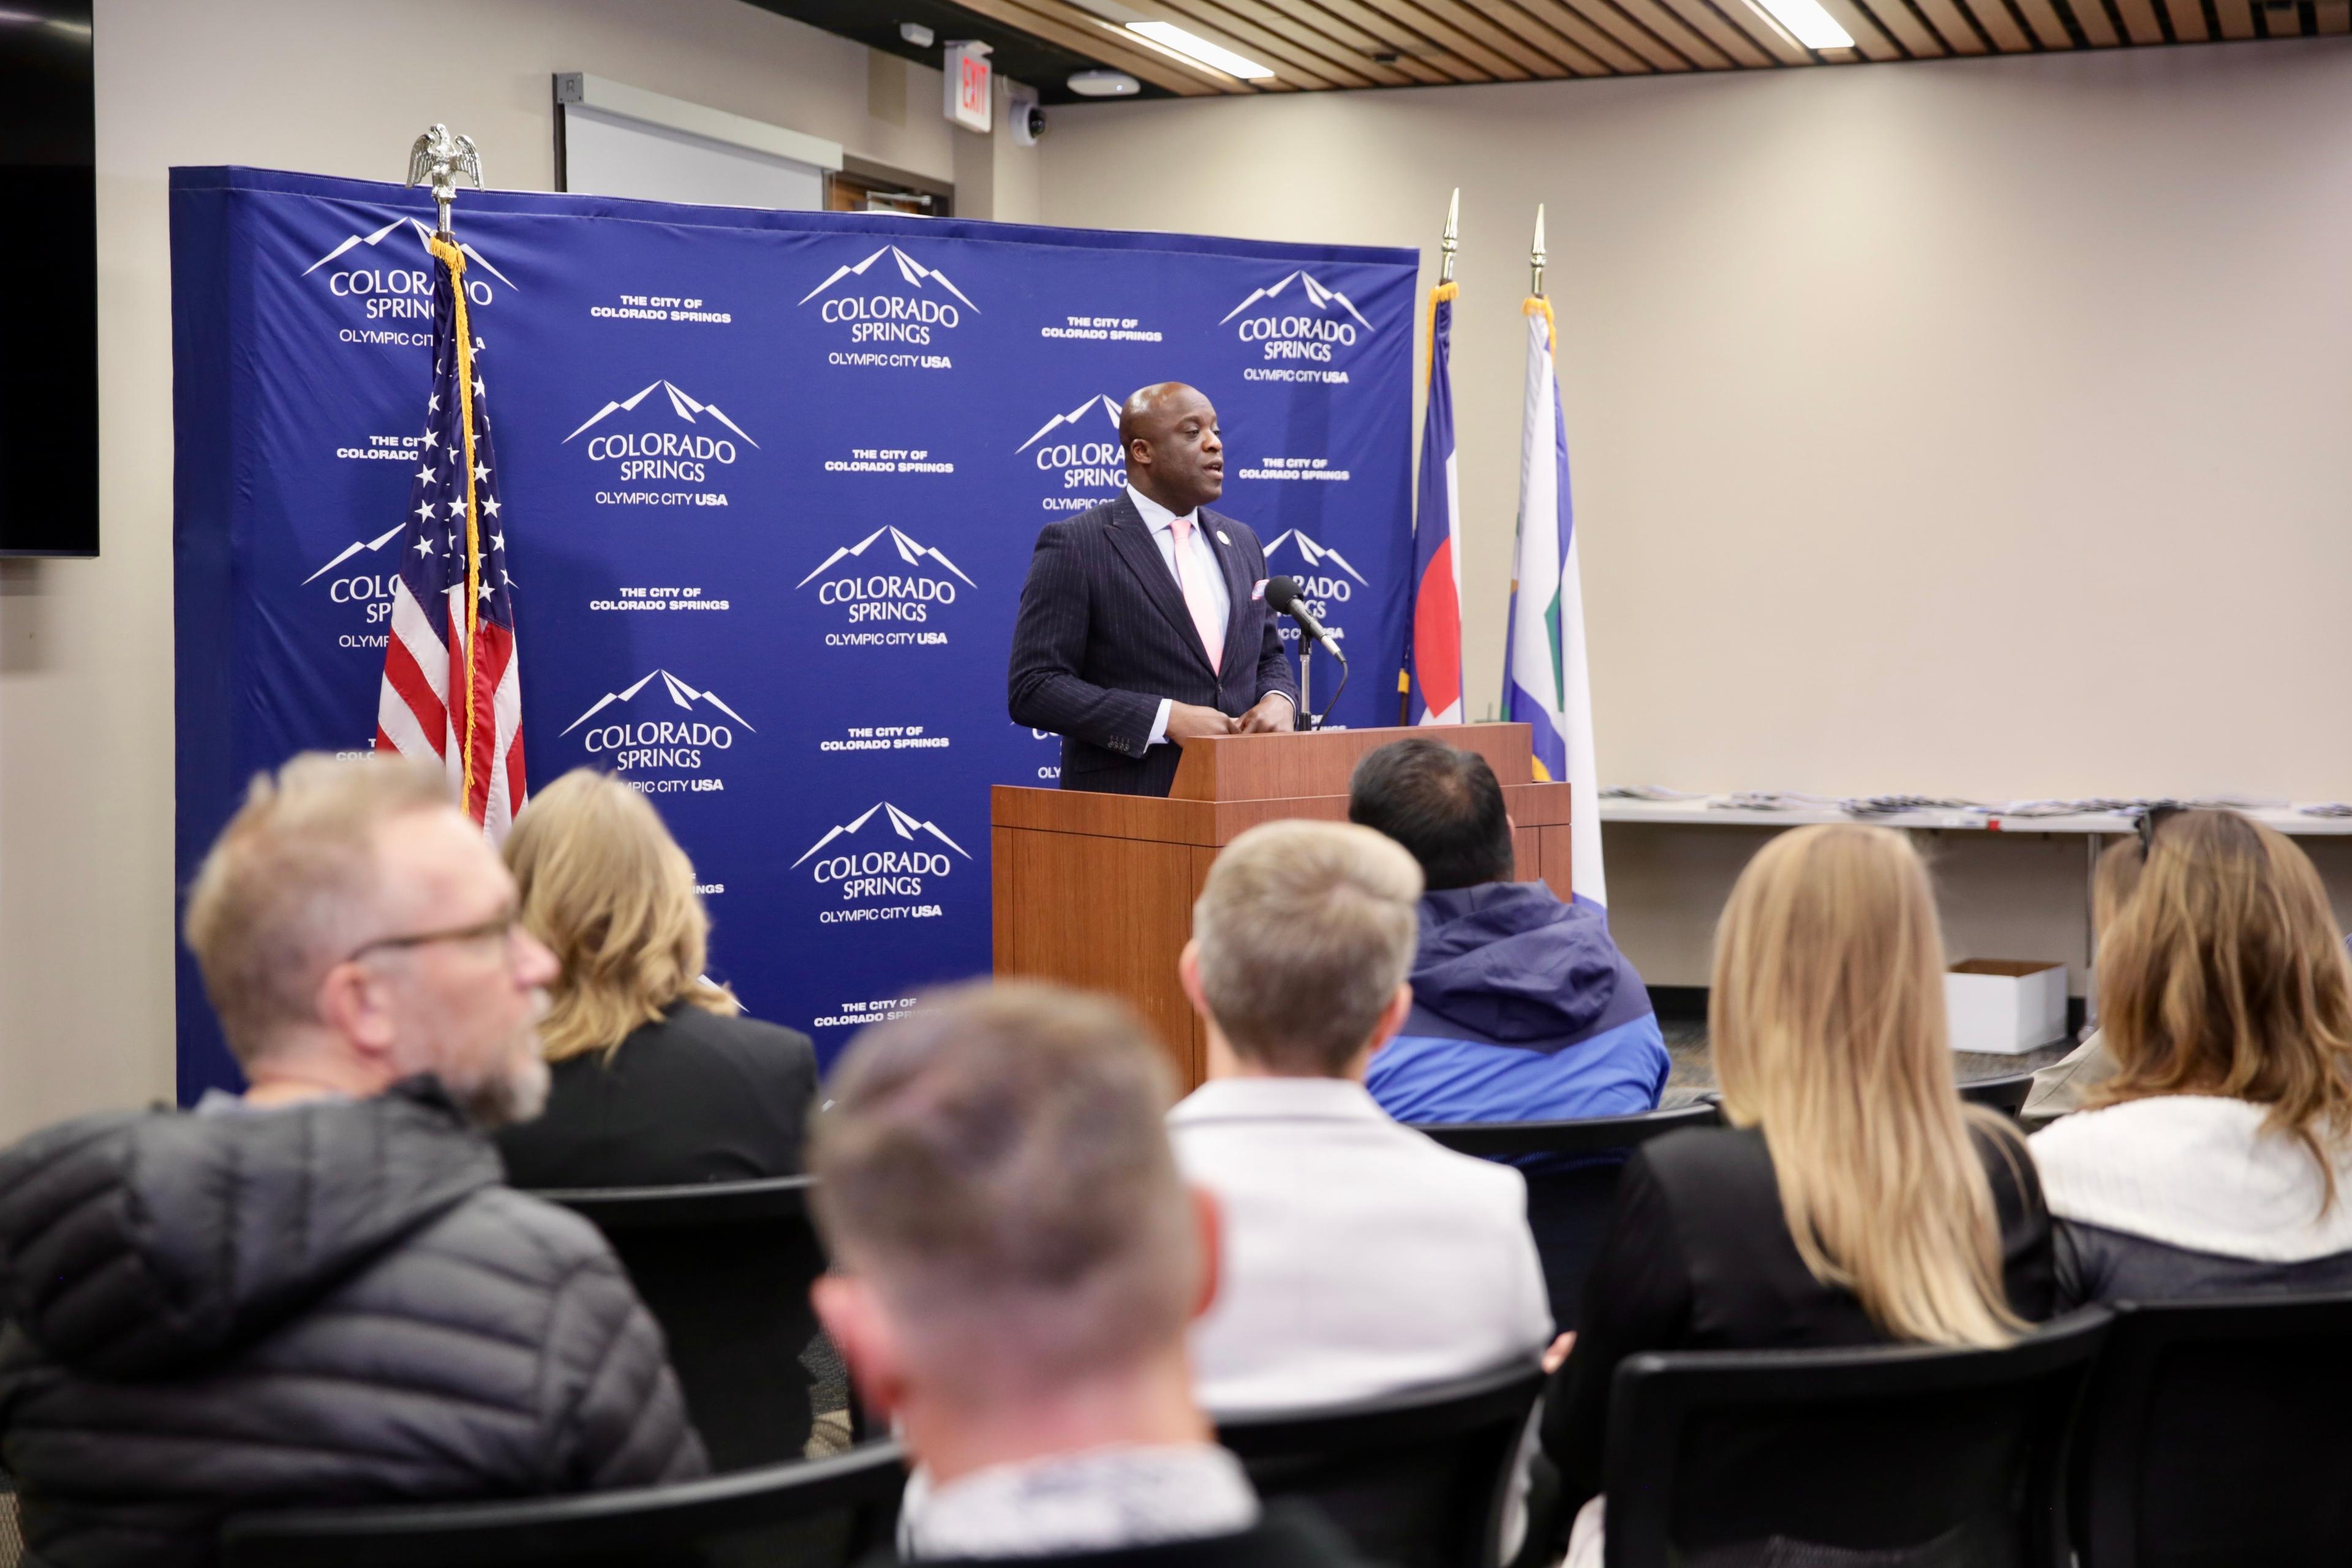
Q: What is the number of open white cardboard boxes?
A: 1